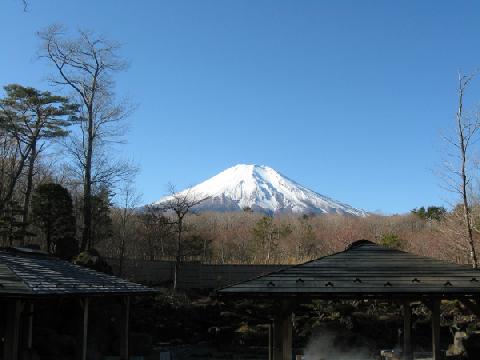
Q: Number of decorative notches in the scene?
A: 8